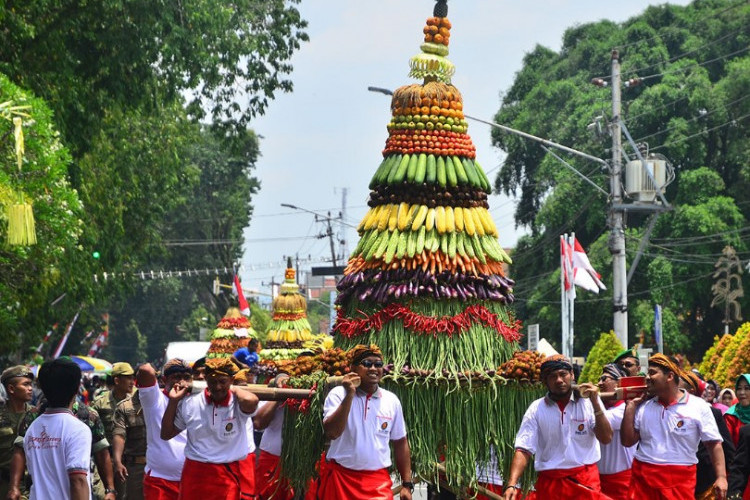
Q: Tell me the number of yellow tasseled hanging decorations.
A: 2